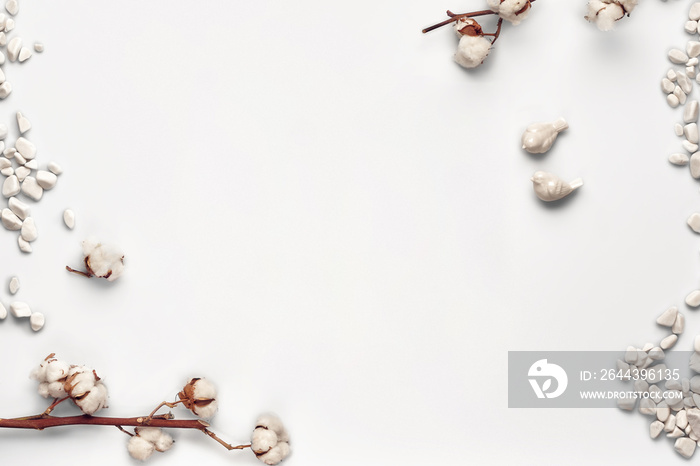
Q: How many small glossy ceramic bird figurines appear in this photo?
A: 2